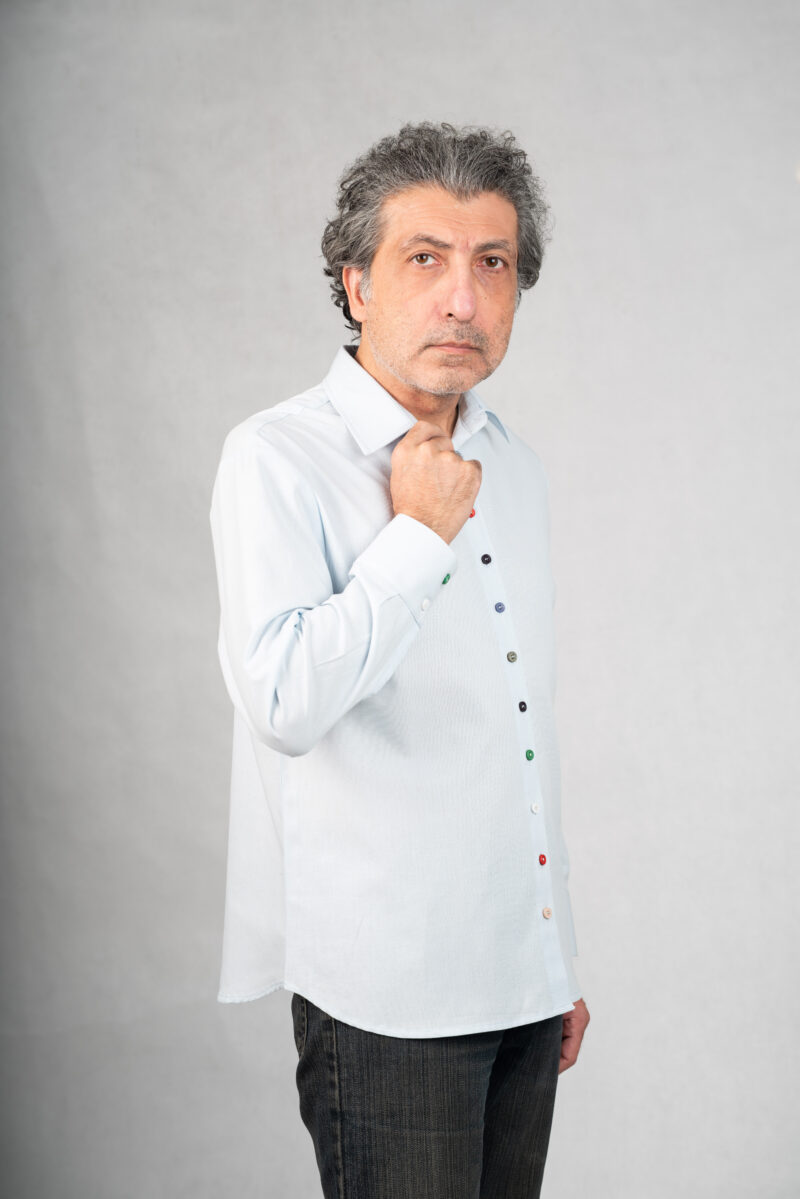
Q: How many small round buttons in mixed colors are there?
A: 11